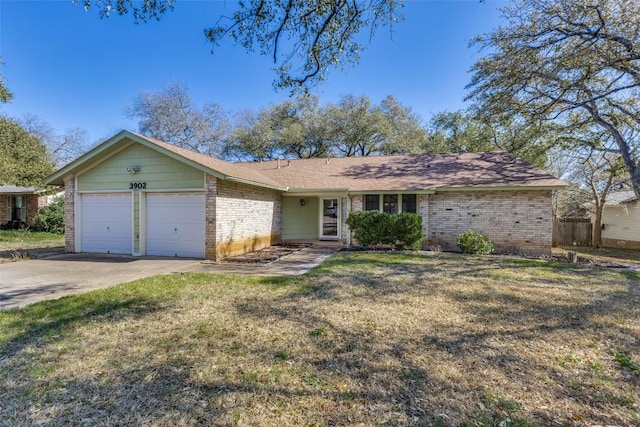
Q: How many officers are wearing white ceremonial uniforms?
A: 0